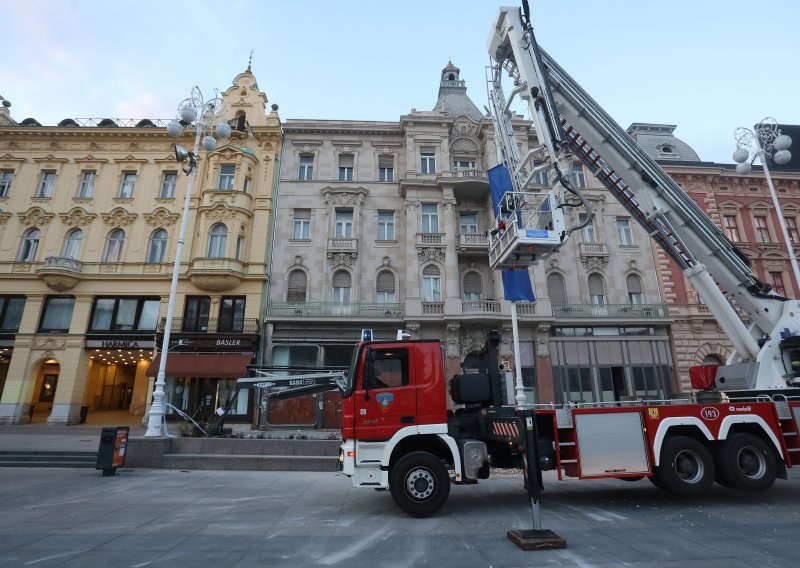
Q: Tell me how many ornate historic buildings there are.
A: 3